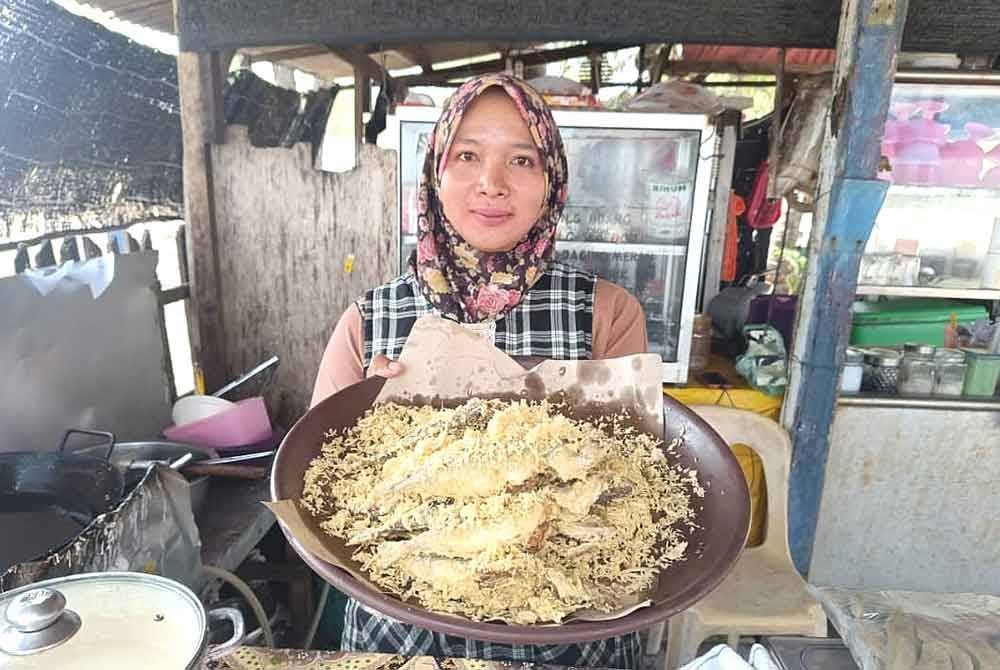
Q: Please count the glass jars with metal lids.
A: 4